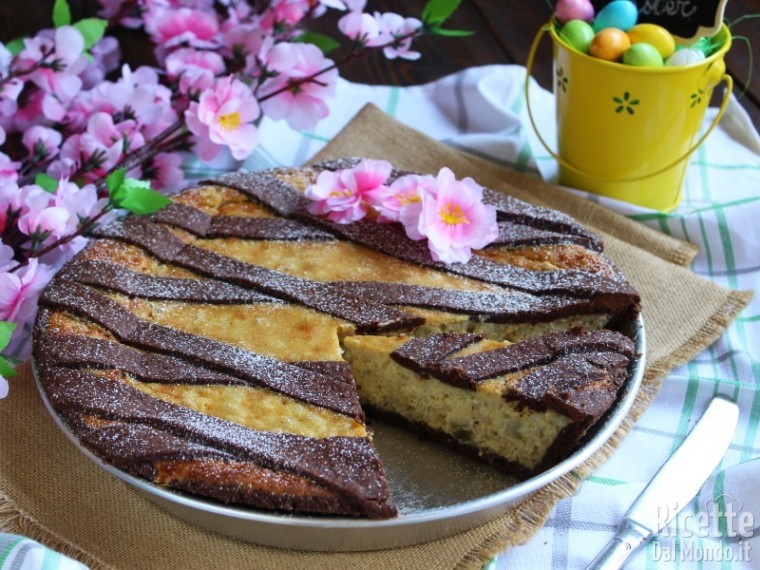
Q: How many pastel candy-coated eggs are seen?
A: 7